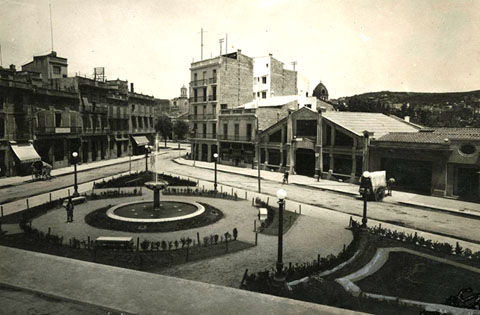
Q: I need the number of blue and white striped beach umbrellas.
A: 0